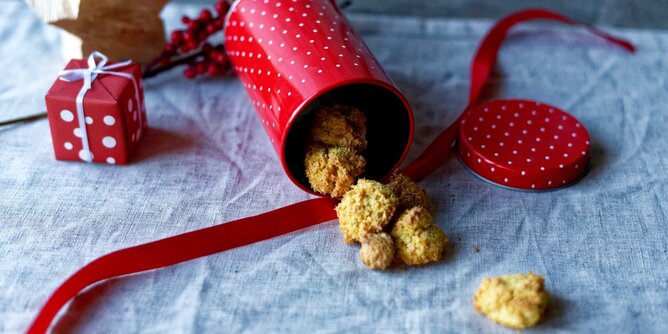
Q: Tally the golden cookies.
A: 7